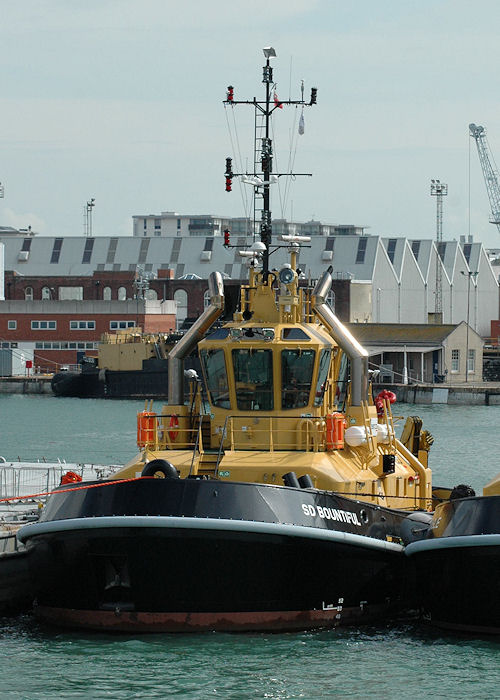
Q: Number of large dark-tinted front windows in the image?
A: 3